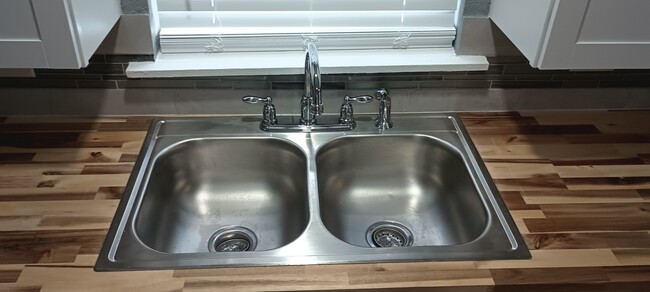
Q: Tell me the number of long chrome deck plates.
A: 1